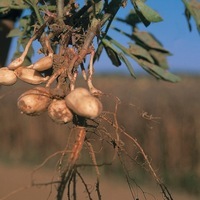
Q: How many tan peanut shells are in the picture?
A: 7